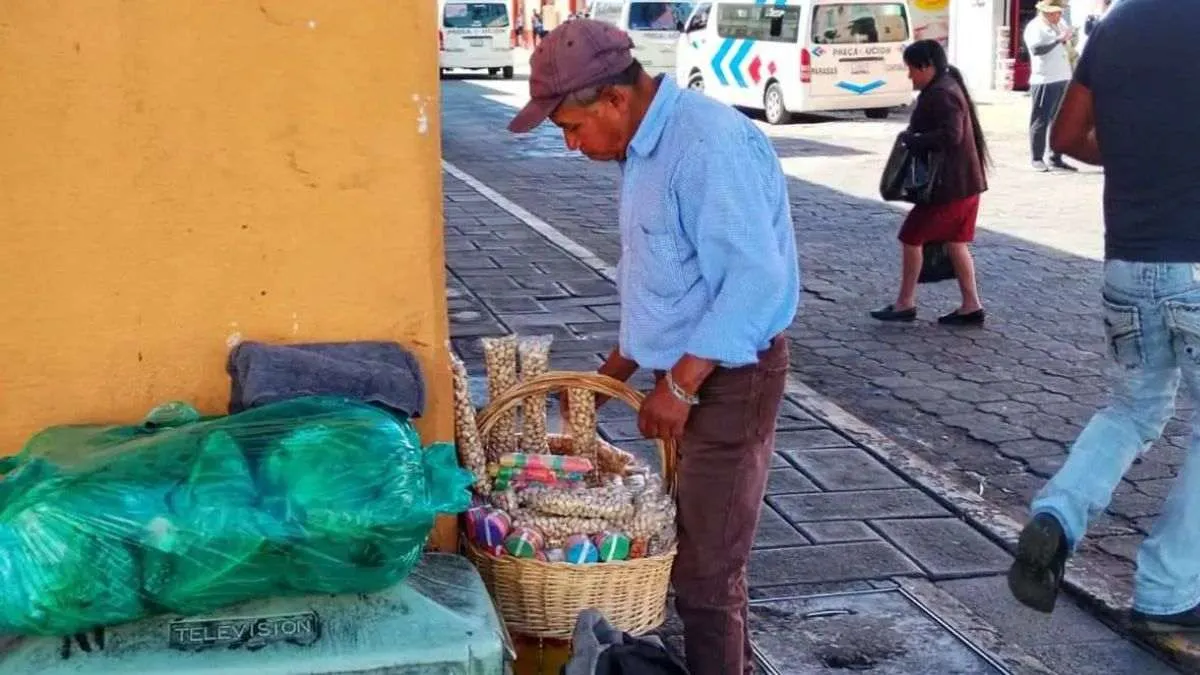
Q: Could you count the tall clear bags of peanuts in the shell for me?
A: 4